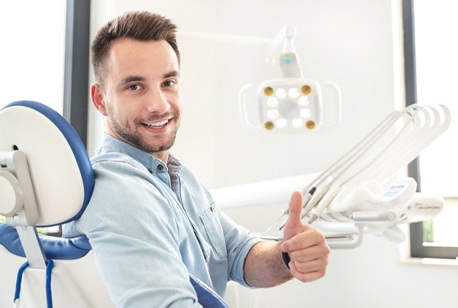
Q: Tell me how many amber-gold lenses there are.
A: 4